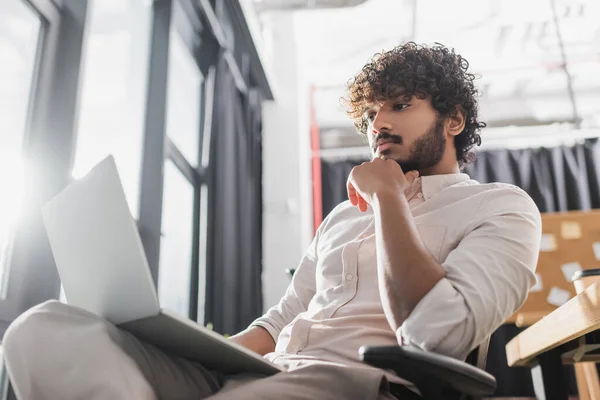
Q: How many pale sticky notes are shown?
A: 6